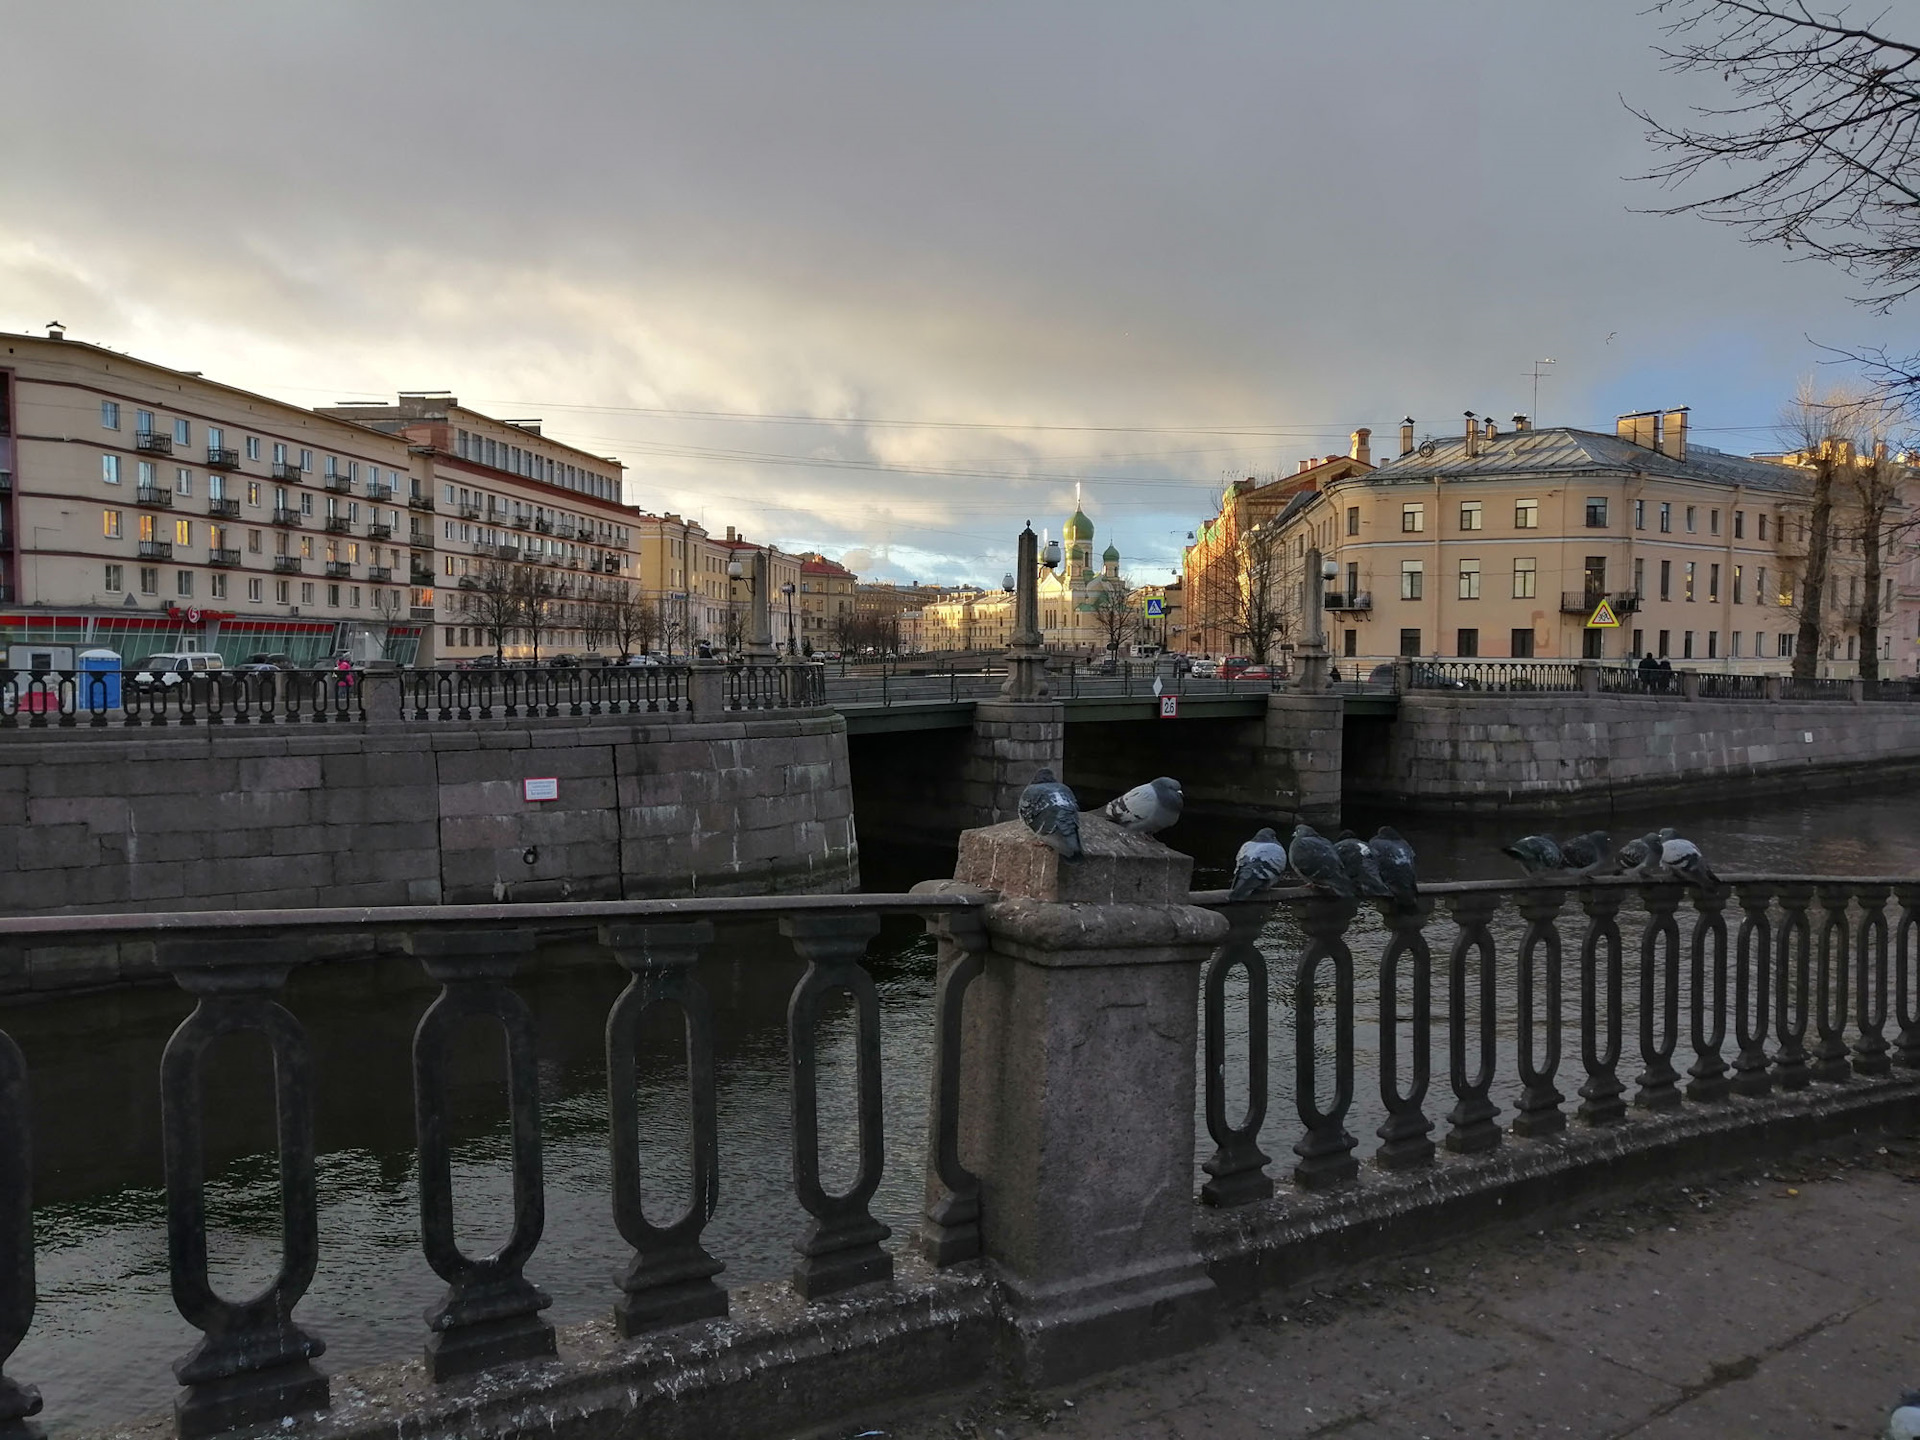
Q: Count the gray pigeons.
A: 10